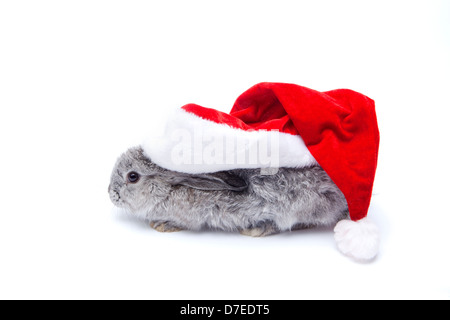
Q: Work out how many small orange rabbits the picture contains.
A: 0